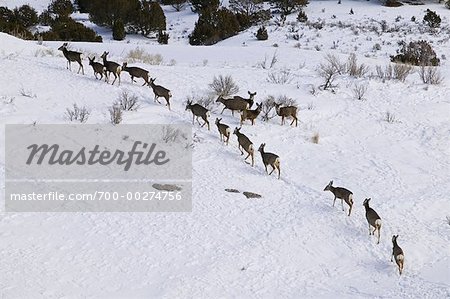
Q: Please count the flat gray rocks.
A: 3